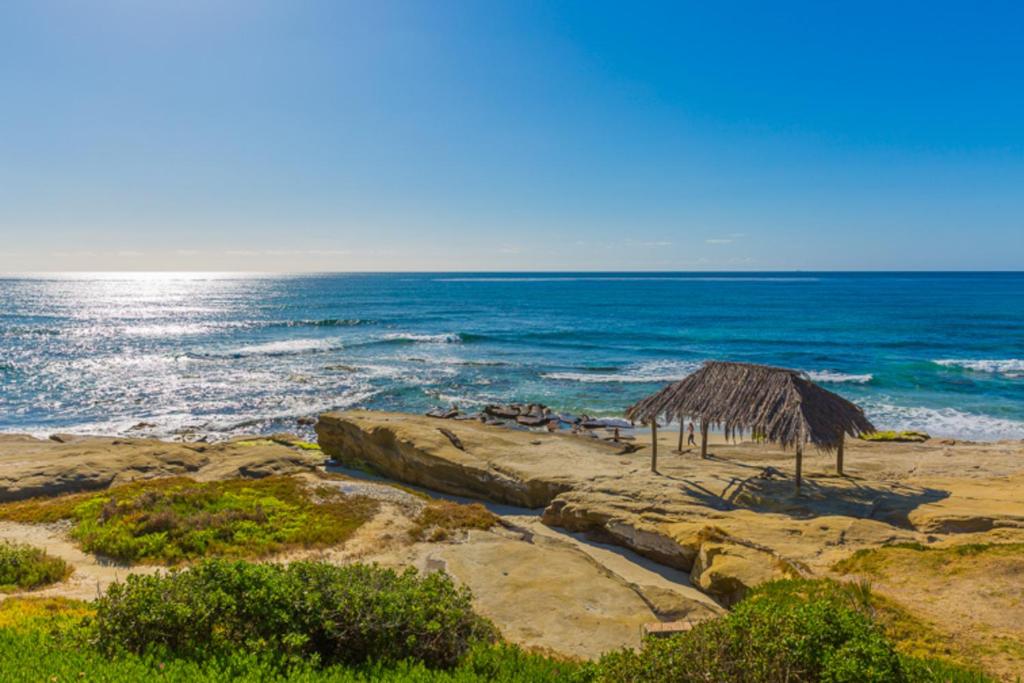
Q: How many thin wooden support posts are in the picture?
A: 5